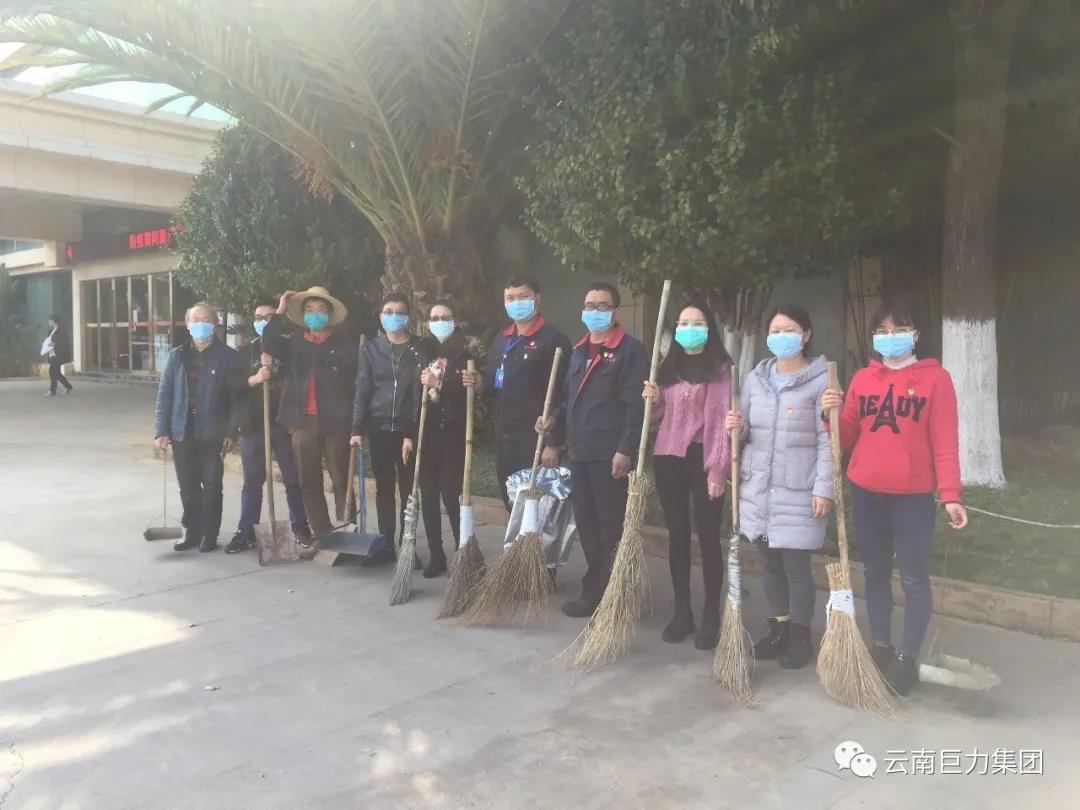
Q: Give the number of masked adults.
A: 10